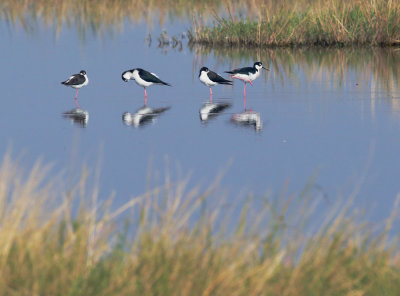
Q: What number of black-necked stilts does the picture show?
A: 4